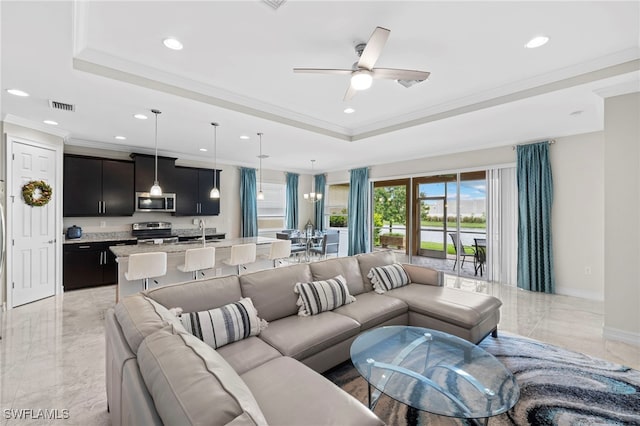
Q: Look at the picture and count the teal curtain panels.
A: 5